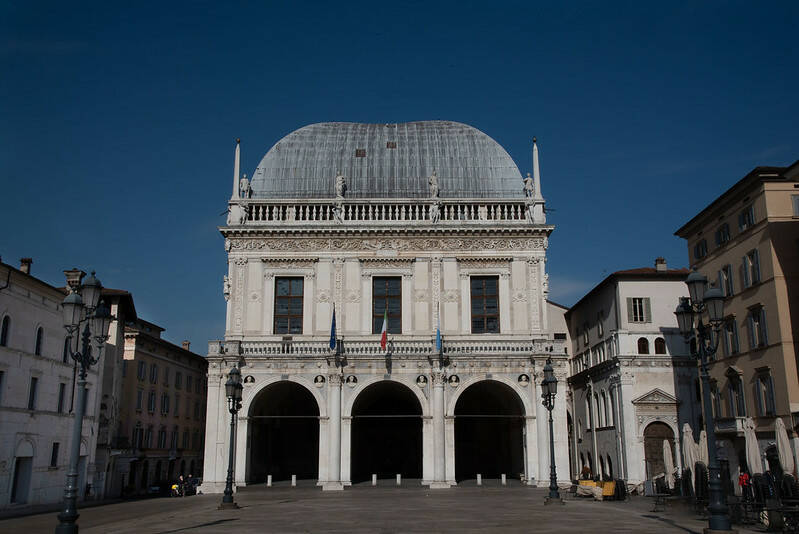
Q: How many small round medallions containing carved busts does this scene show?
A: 6